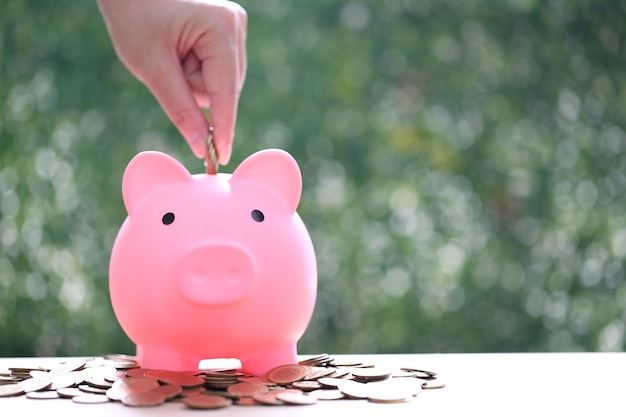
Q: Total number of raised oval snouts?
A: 1